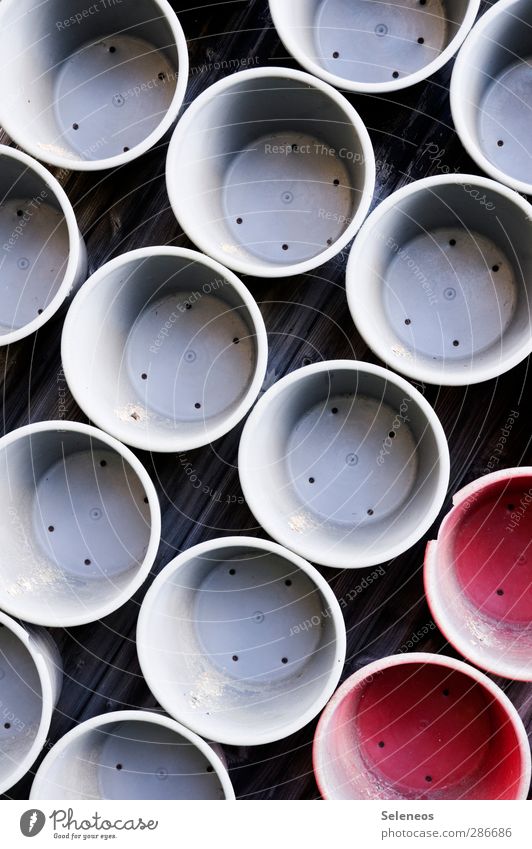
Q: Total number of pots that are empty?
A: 14